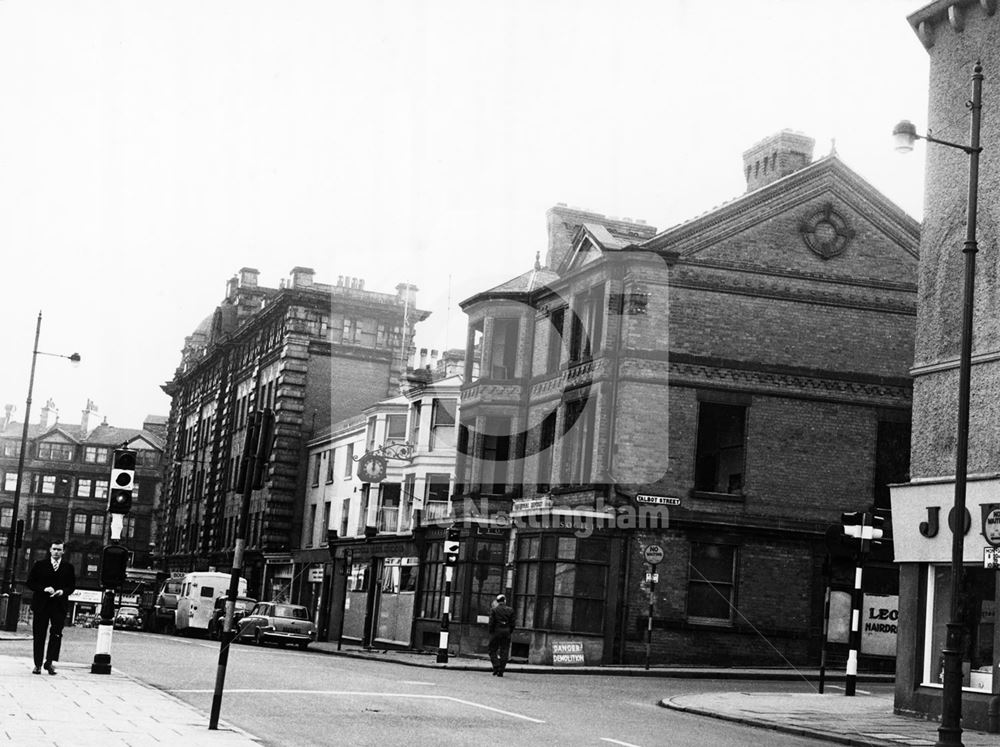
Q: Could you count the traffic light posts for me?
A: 4